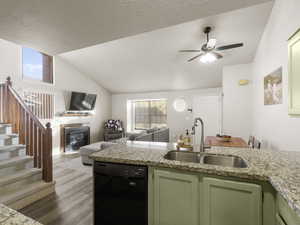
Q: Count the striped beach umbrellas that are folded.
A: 0